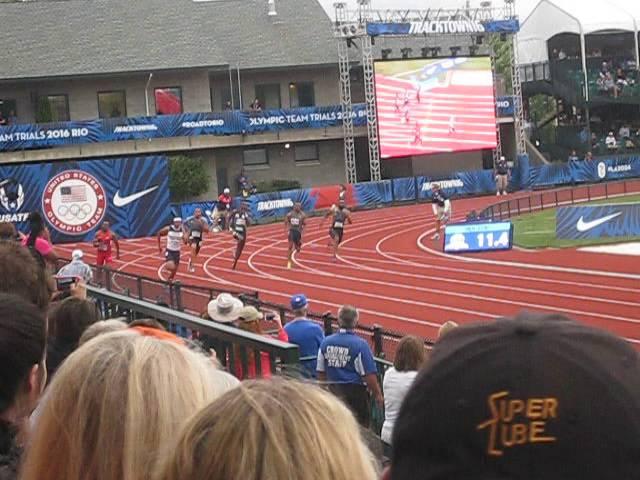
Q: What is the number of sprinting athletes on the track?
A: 6